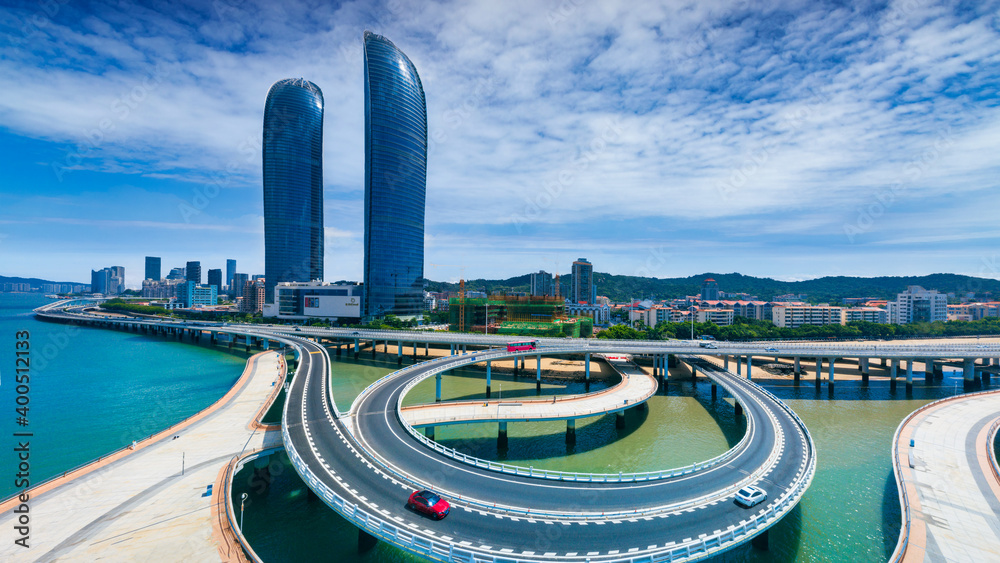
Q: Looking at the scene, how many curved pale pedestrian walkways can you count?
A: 3